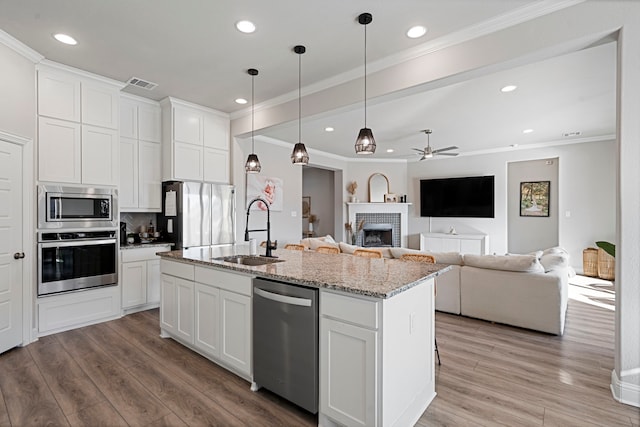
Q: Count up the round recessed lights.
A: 8